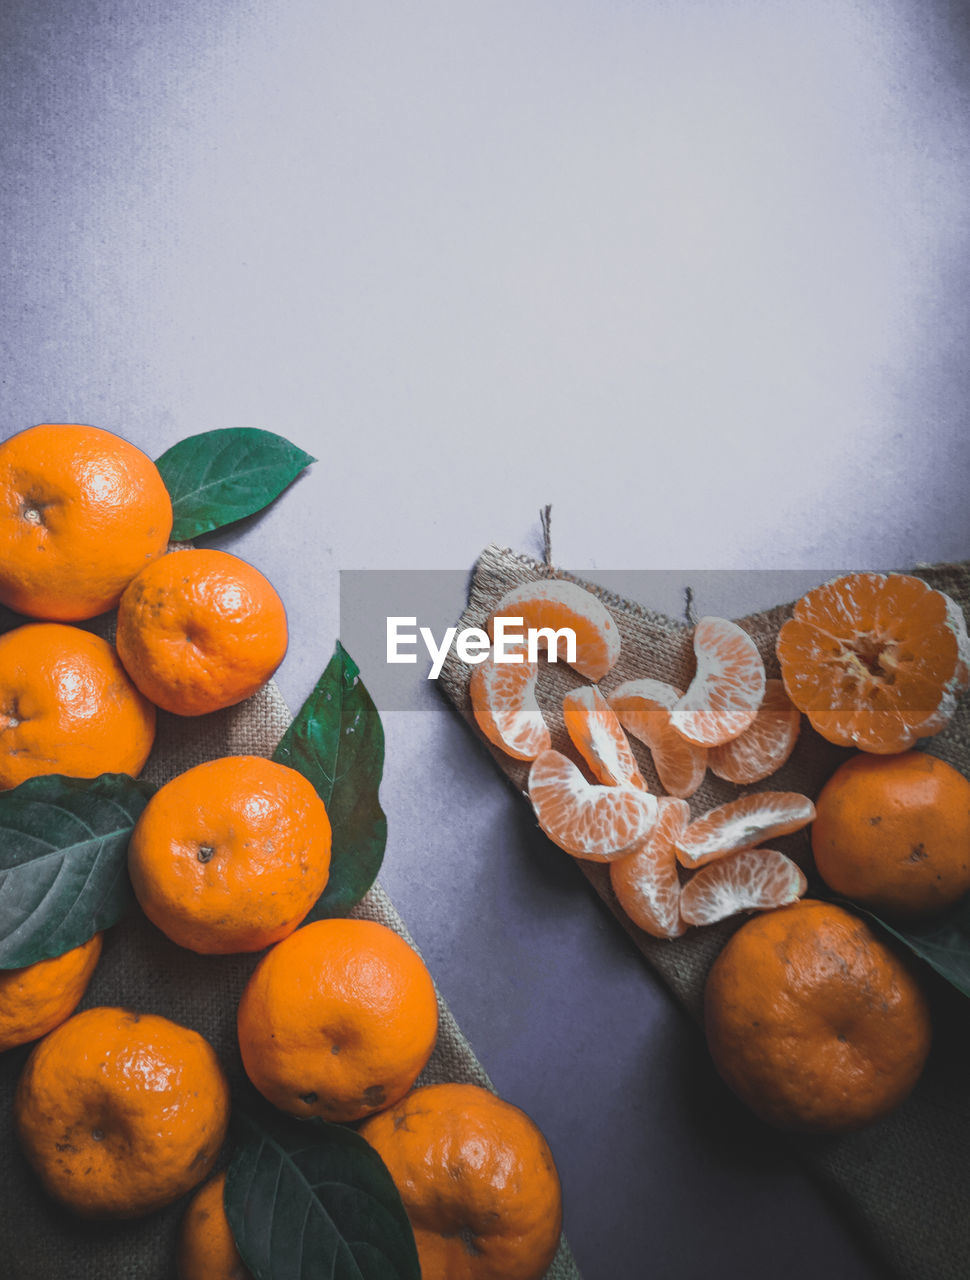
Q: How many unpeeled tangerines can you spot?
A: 11